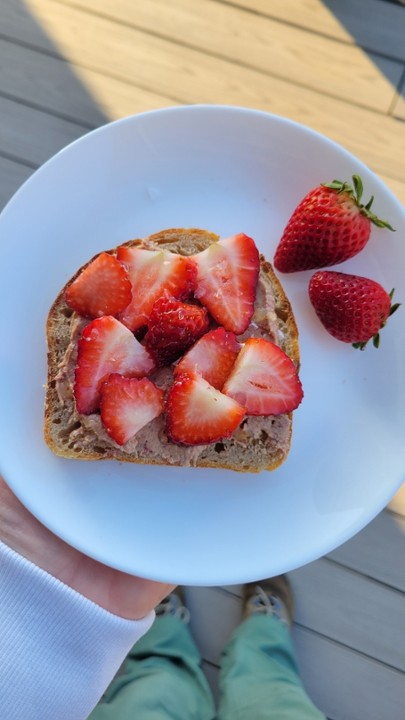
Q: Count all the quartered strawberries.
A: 9